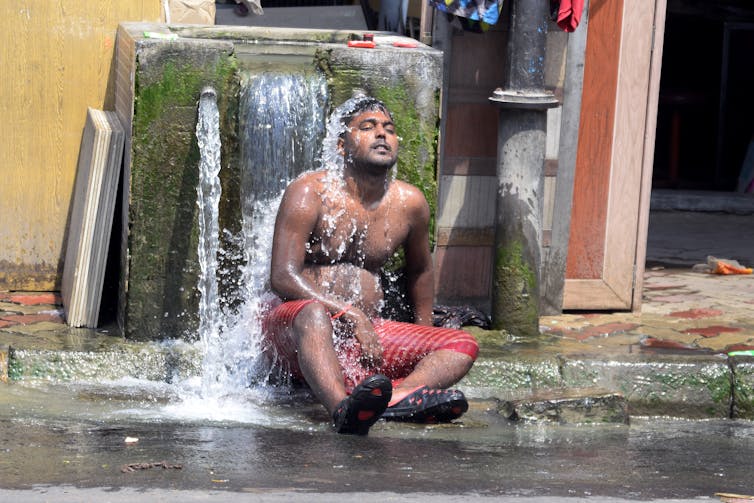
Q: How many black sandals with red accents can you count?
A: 2